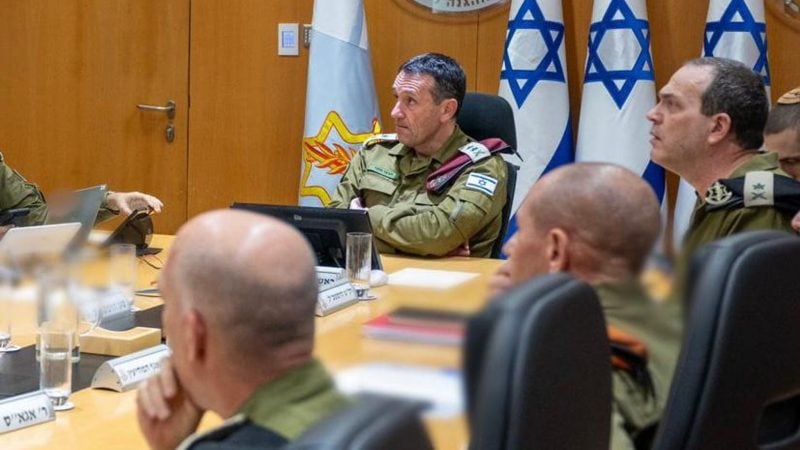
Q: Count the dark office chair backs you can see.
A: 4